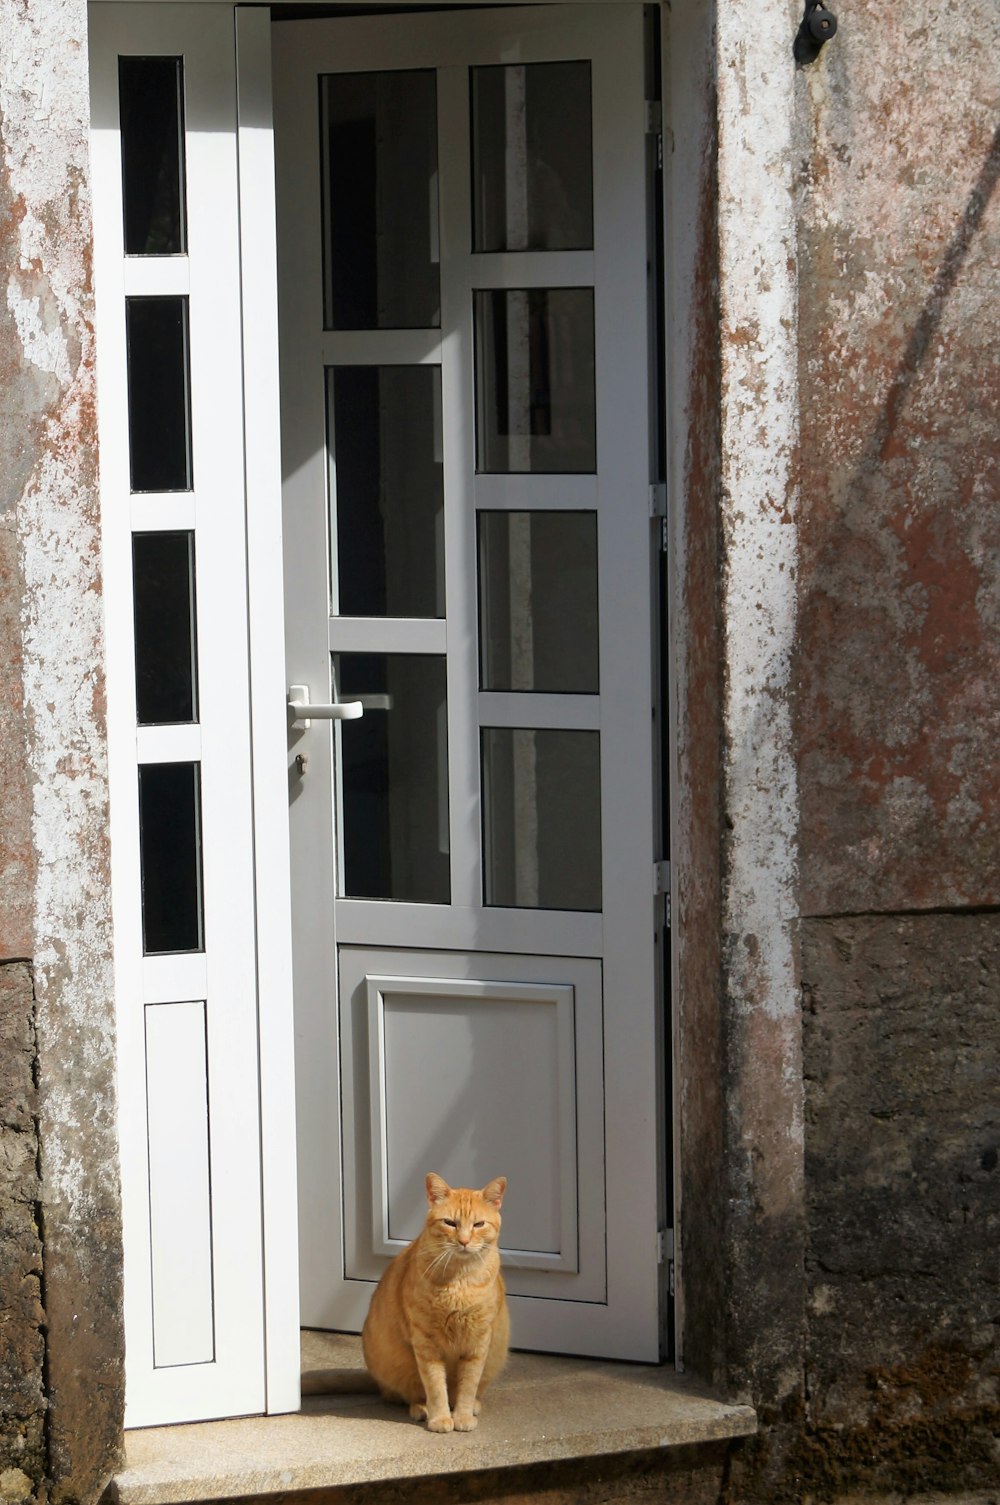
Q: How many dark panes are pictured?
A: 11